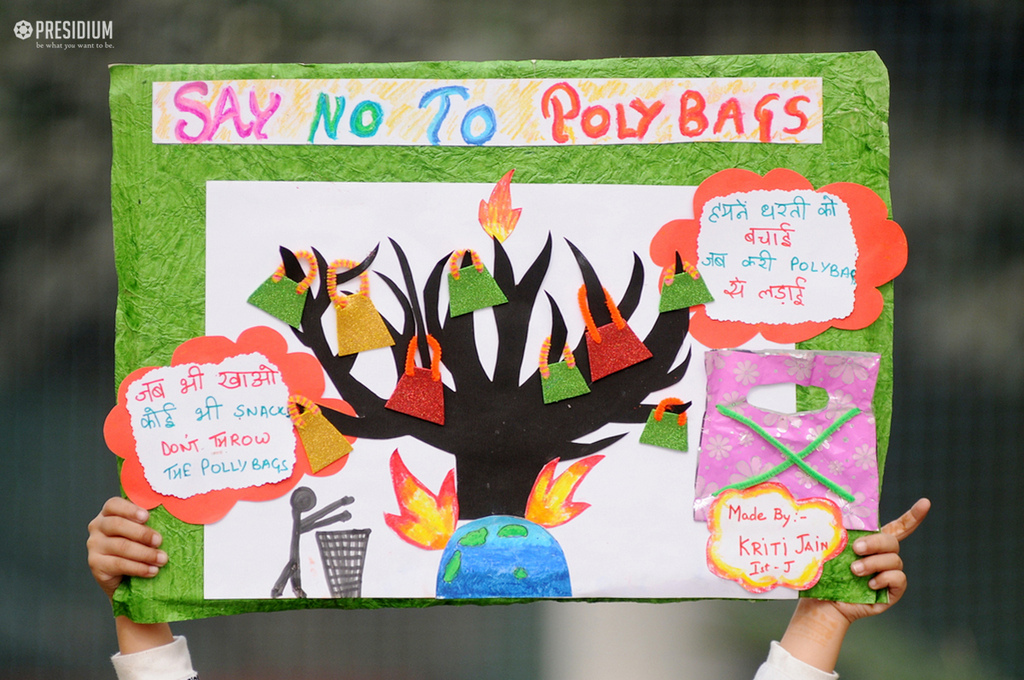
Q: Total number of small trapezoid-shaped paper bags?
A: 9